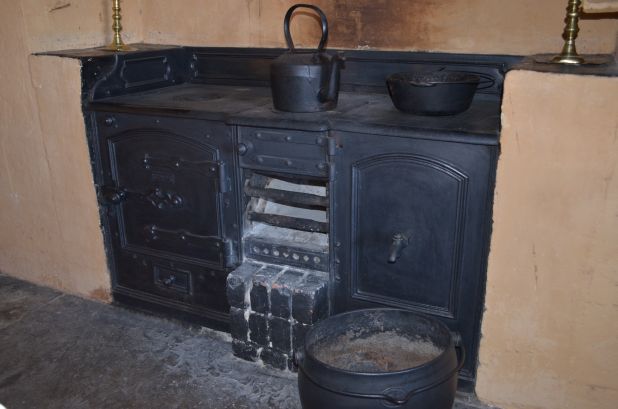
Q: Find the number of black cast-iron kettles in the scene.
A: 1